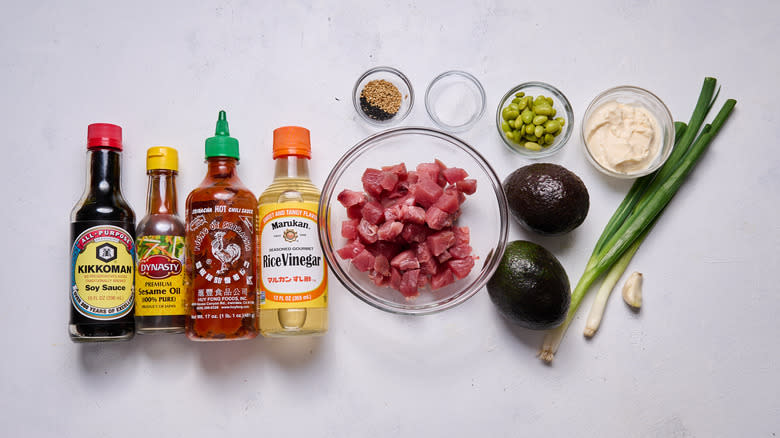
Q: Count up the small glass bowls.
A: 4